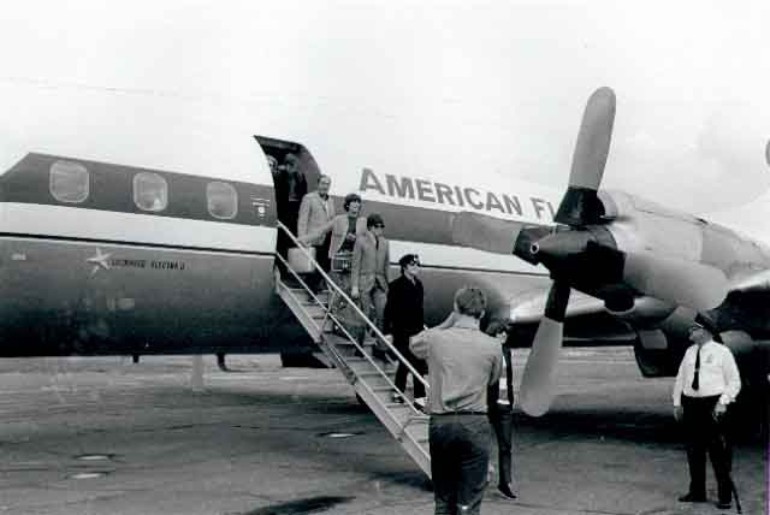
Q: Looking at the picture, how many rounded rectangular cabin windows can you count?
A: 3